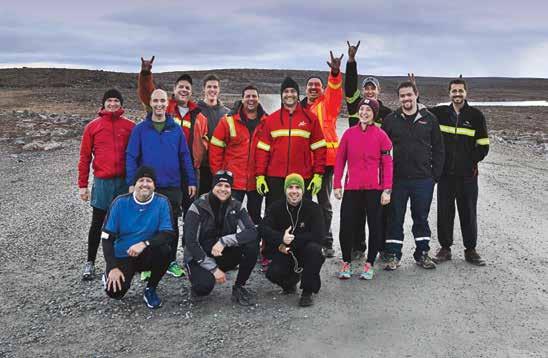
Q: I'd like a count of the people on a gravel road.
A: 14